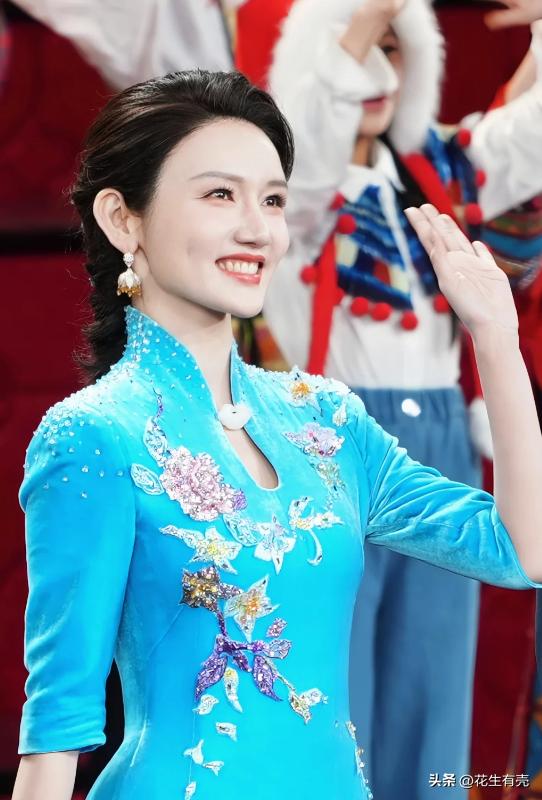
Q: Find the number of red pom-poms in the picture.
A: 11